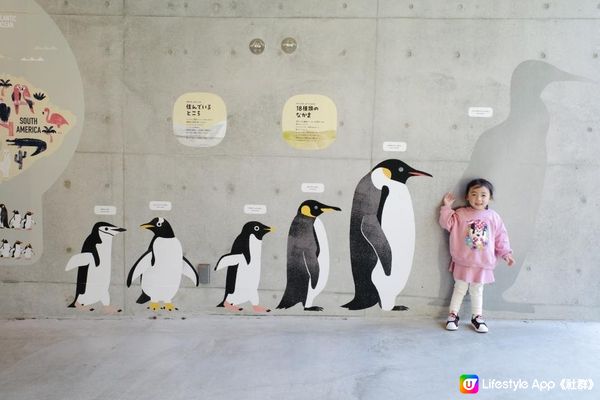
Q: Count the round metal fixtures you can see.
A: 2